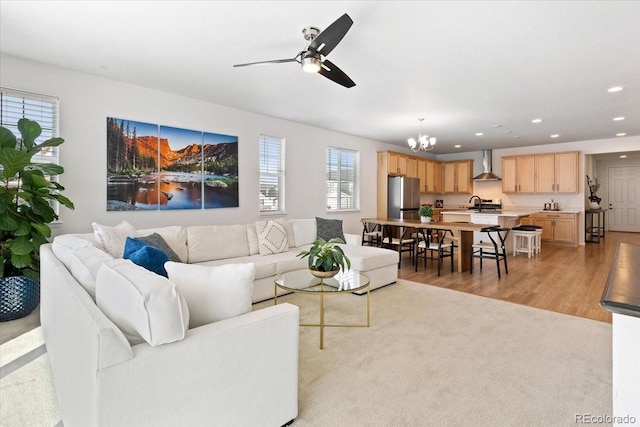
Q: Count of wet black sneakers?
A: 0